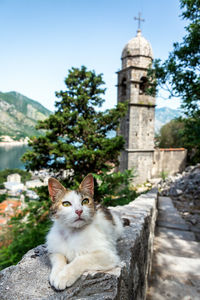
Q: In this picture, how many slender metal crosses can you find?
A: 1